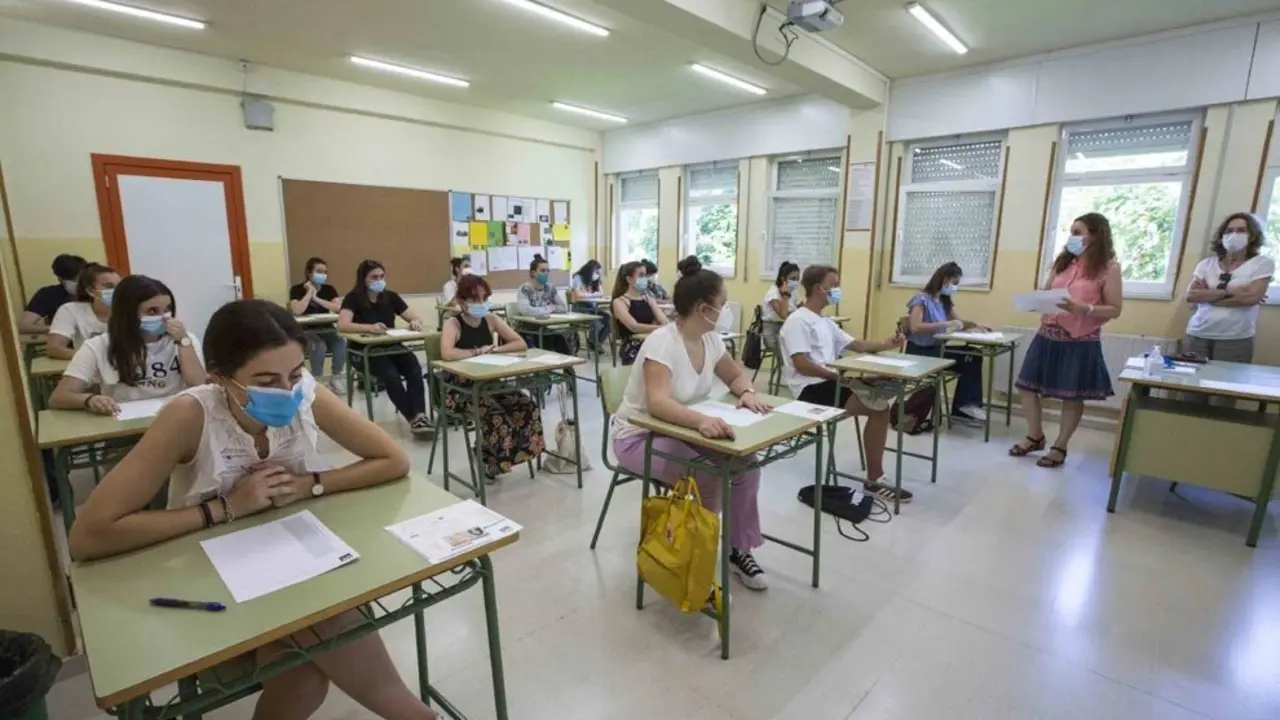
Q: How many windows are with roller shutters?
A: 5